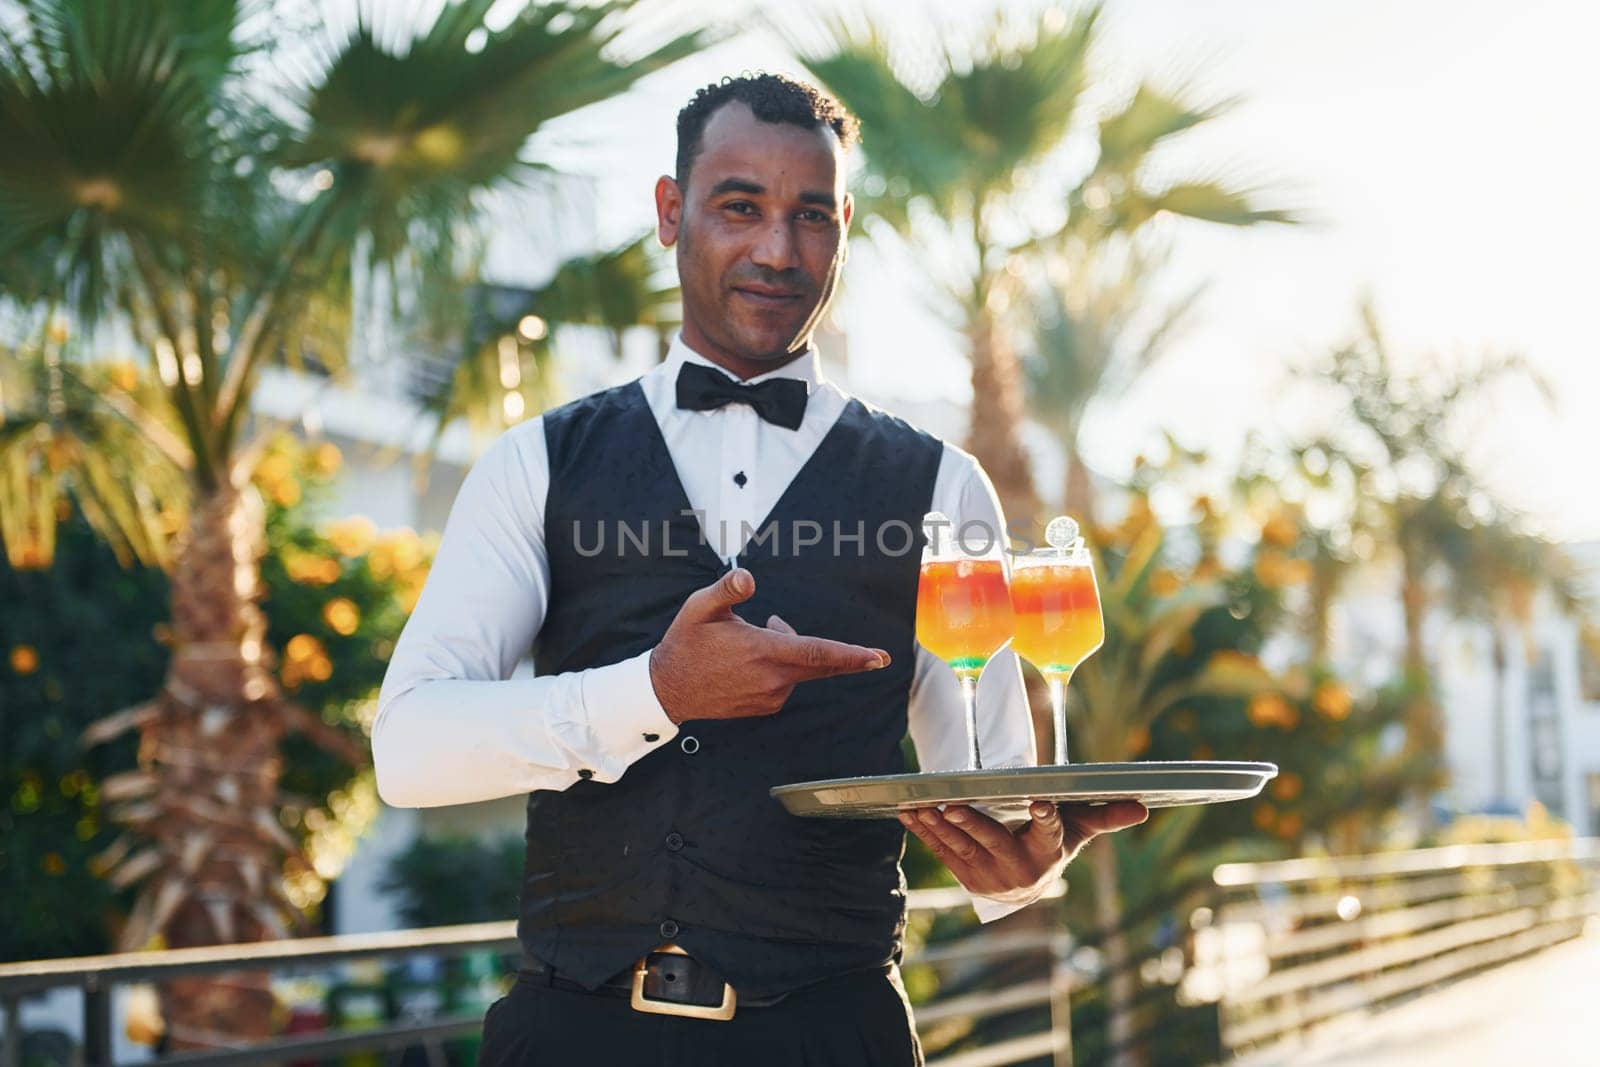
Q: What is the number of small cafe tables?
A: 0